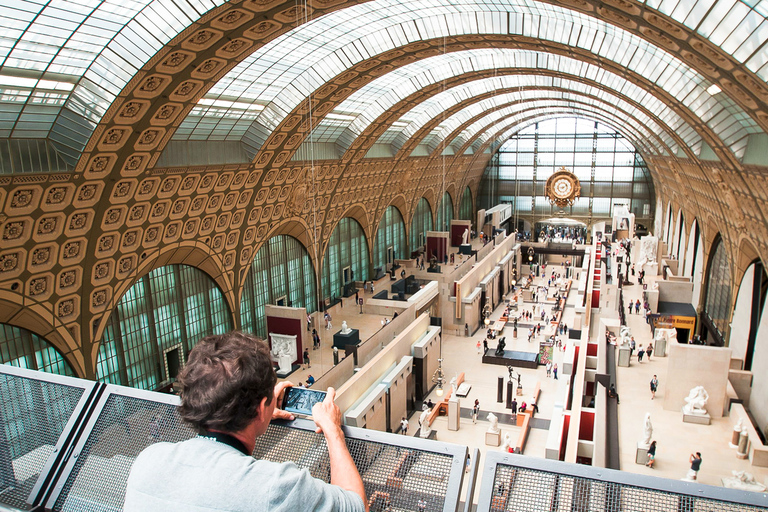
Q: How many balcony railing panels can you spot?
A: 3